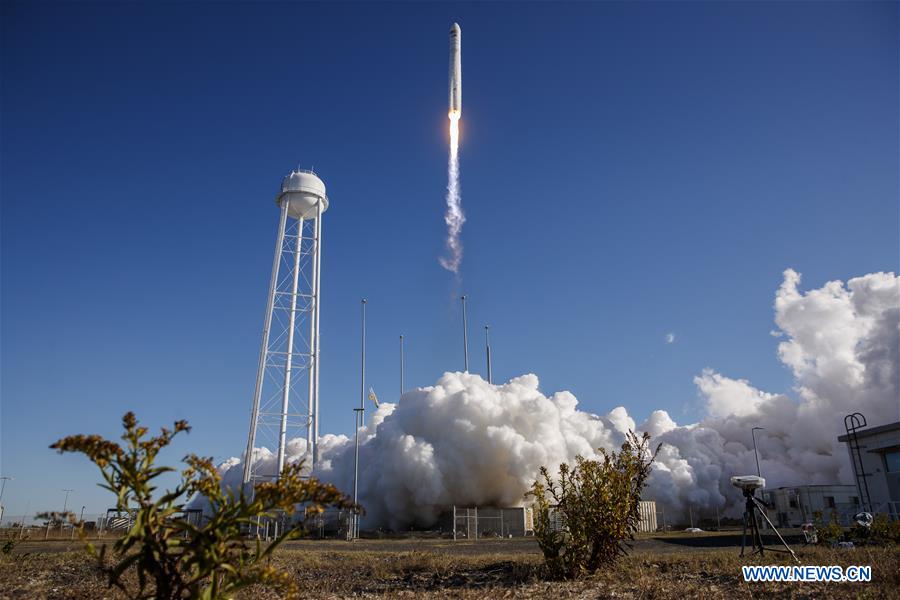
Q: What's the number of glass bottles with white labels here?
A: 0